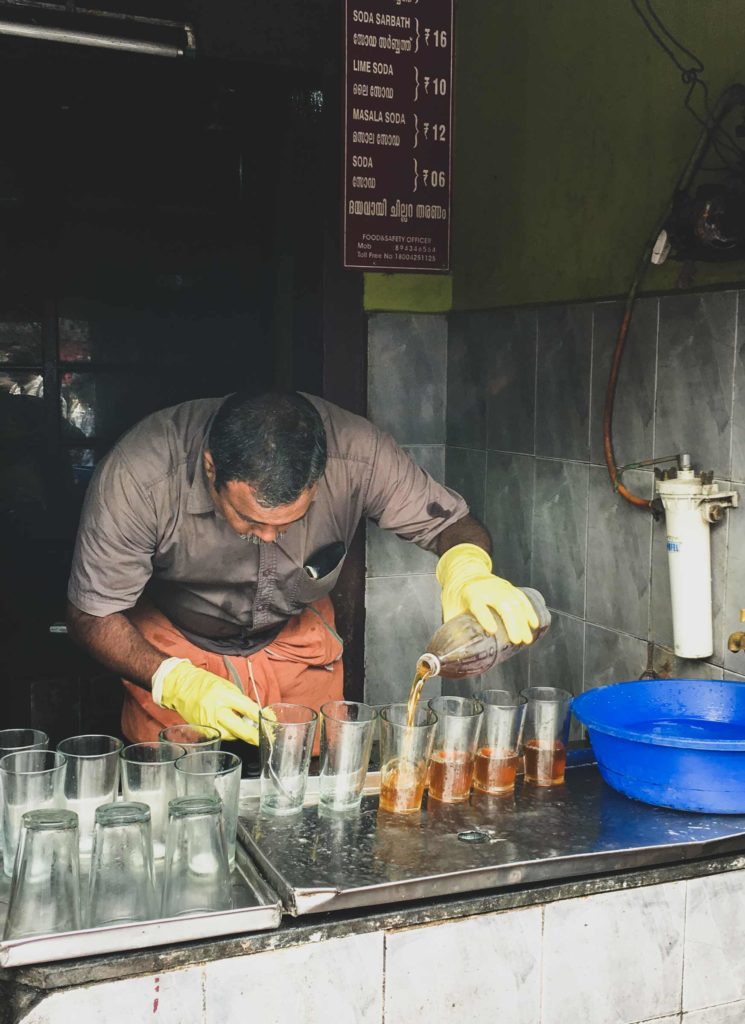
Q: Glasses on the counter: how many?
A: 15